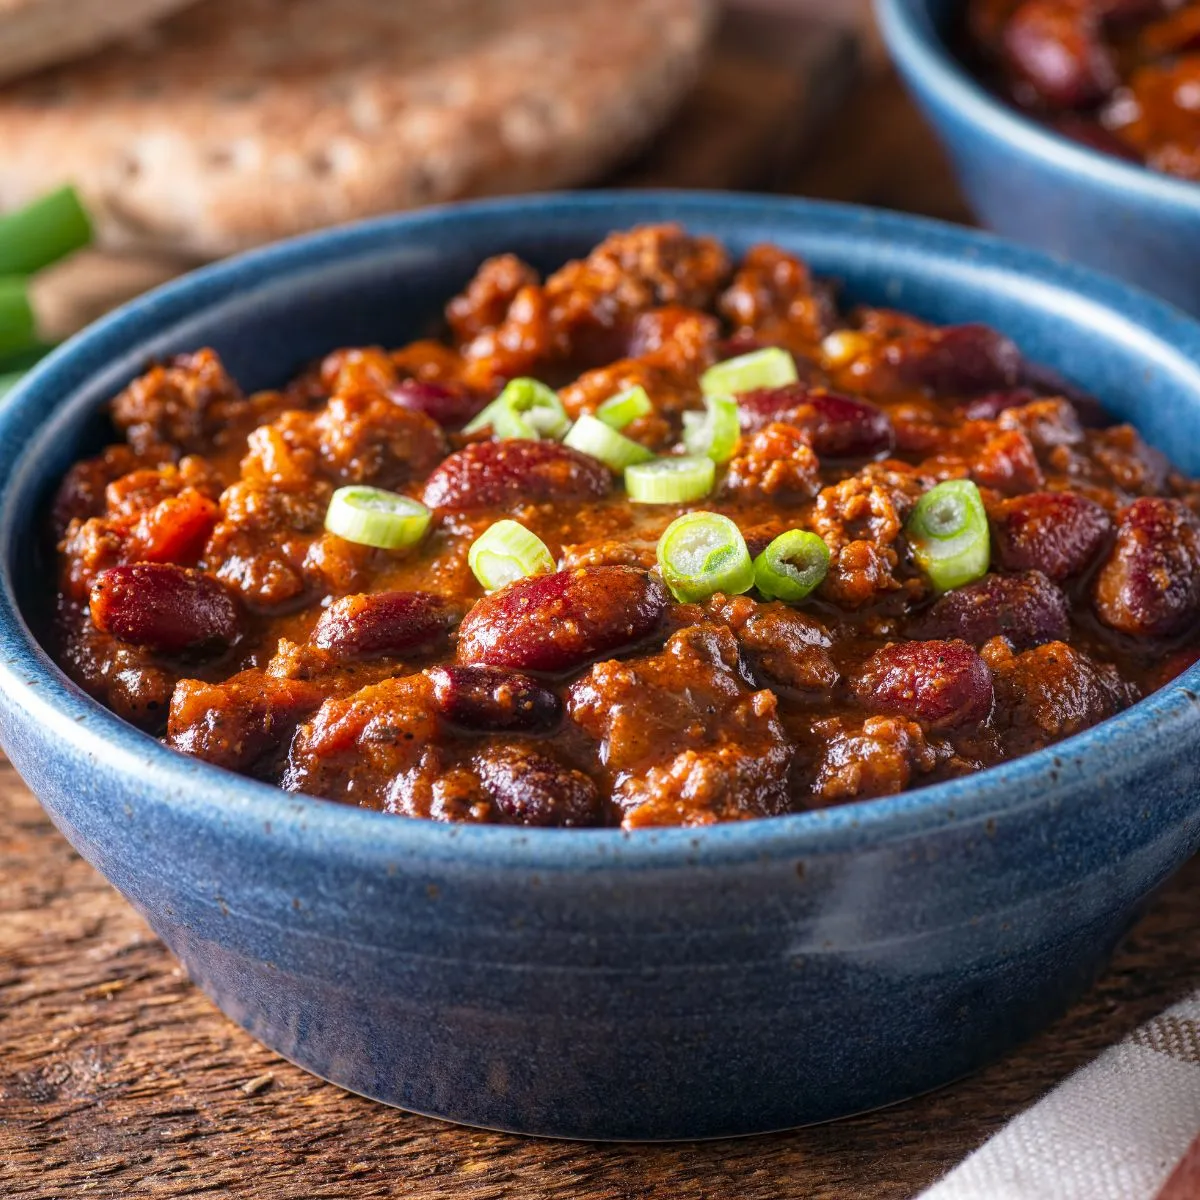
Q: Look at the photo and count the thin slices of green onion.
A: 11